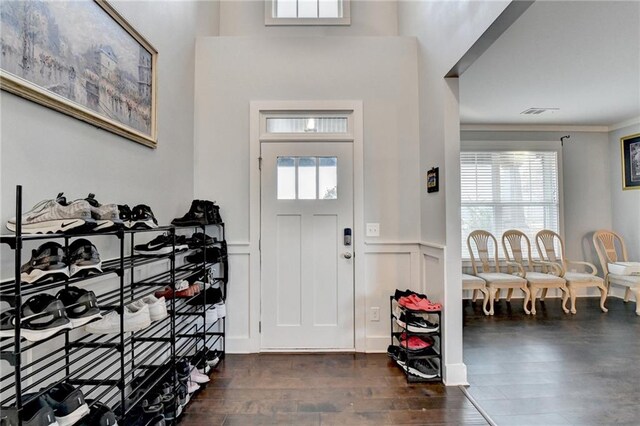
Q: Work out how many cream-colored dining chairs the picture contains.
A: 5